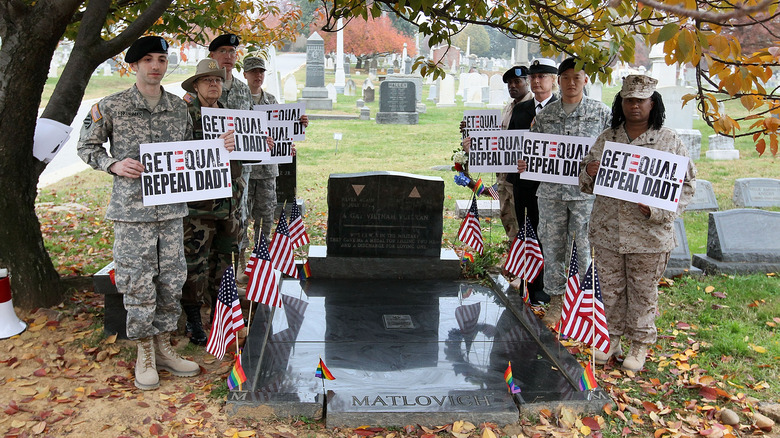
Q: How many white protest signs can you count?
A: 8